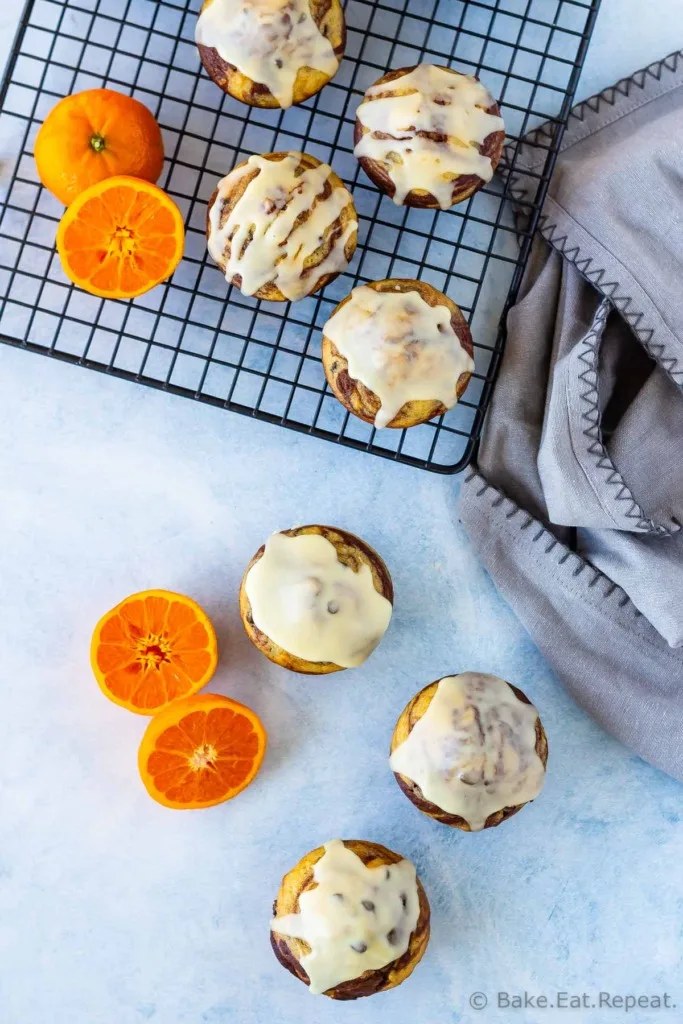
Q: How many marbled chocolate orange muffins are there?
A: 7